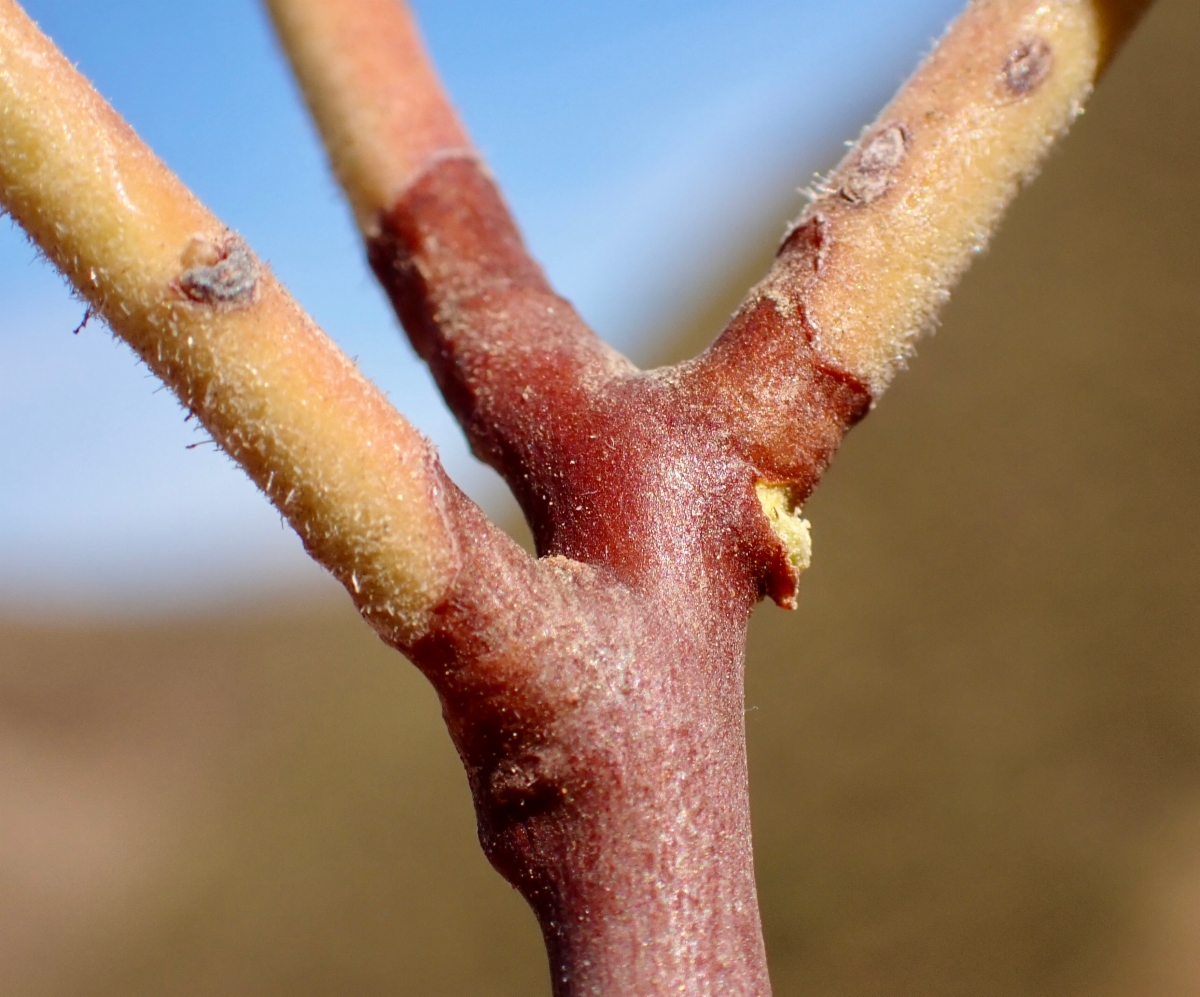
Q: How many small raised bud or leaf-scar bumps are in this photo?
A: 3